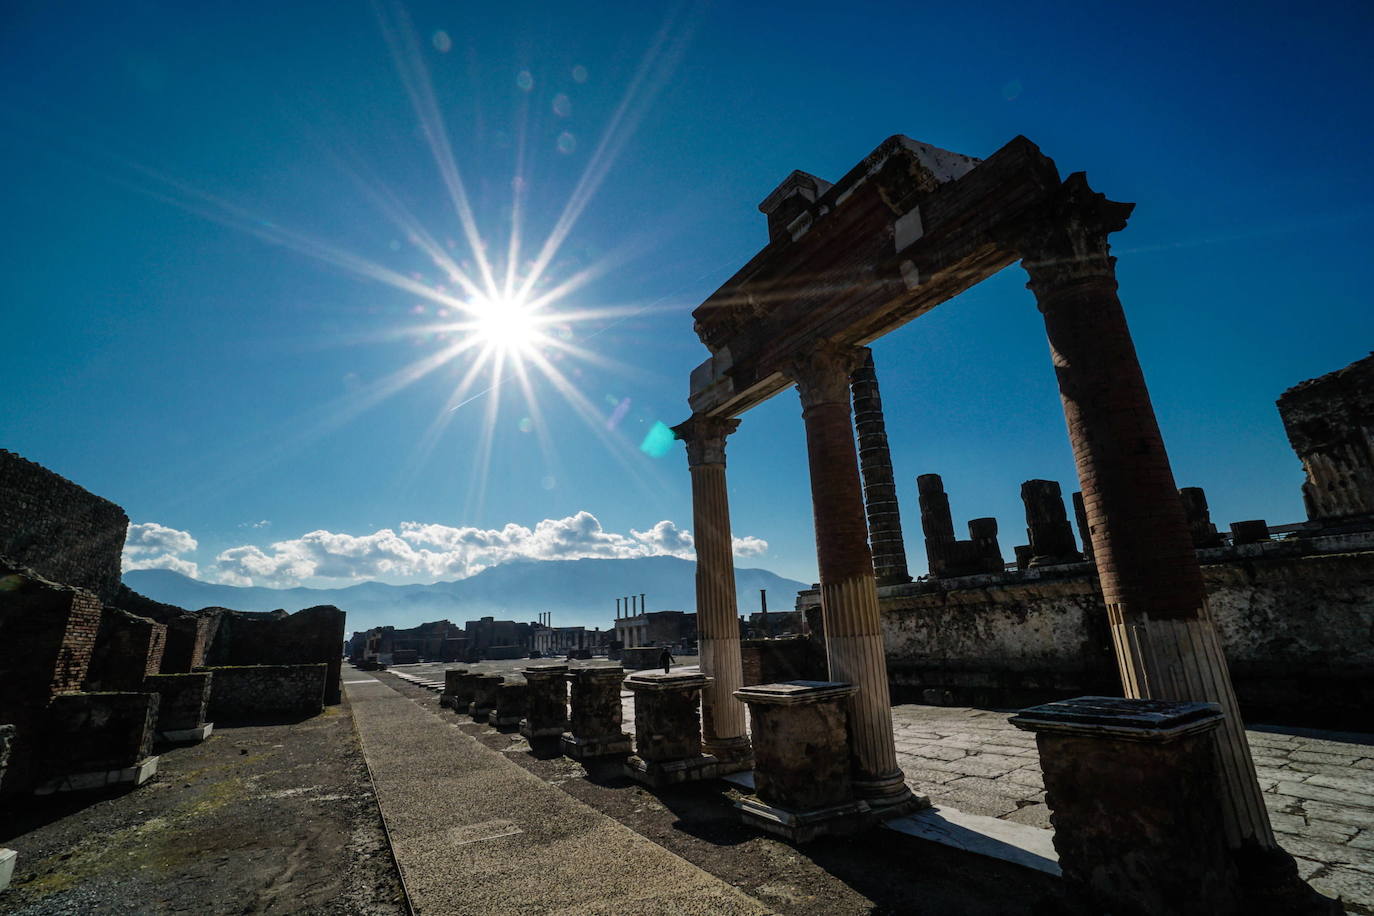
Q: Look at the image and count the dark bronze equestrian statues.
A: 0